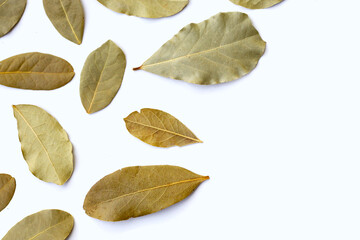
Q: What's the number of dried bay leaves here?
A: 12